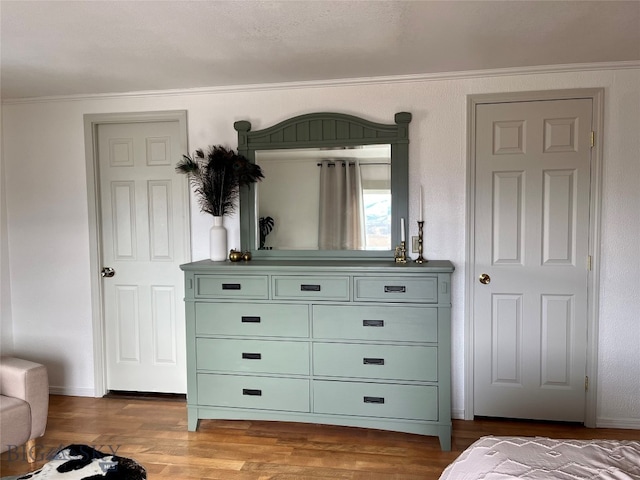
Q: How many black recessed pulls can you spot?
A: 9